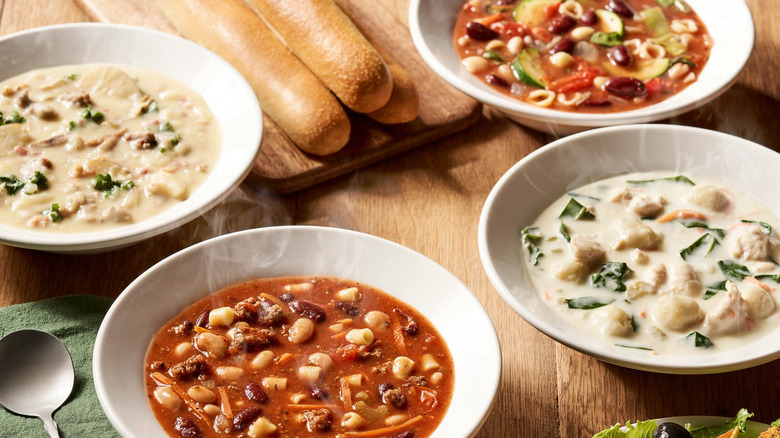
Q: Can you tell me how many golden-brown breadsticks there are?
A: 3